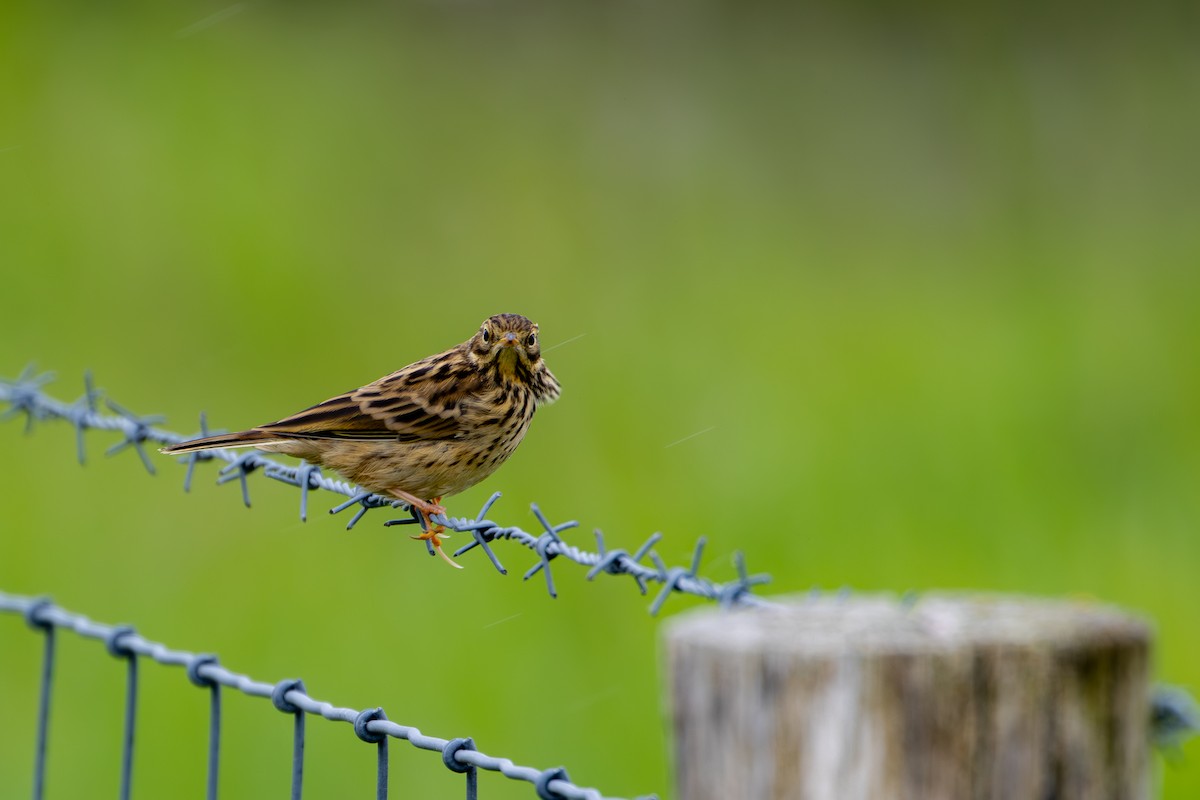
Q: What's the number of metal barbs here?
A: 13